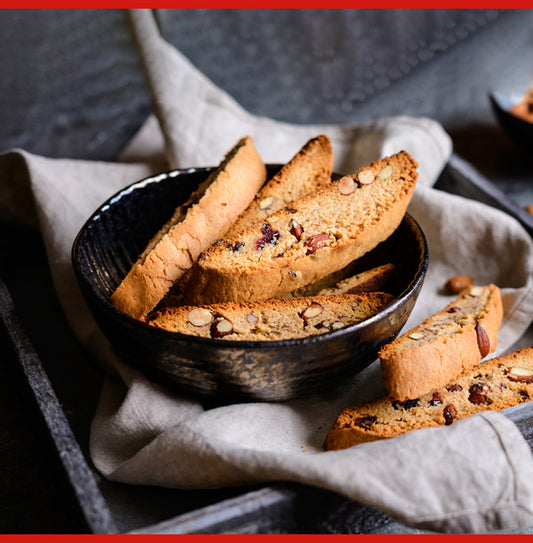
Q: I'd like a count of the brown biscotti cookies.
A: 7